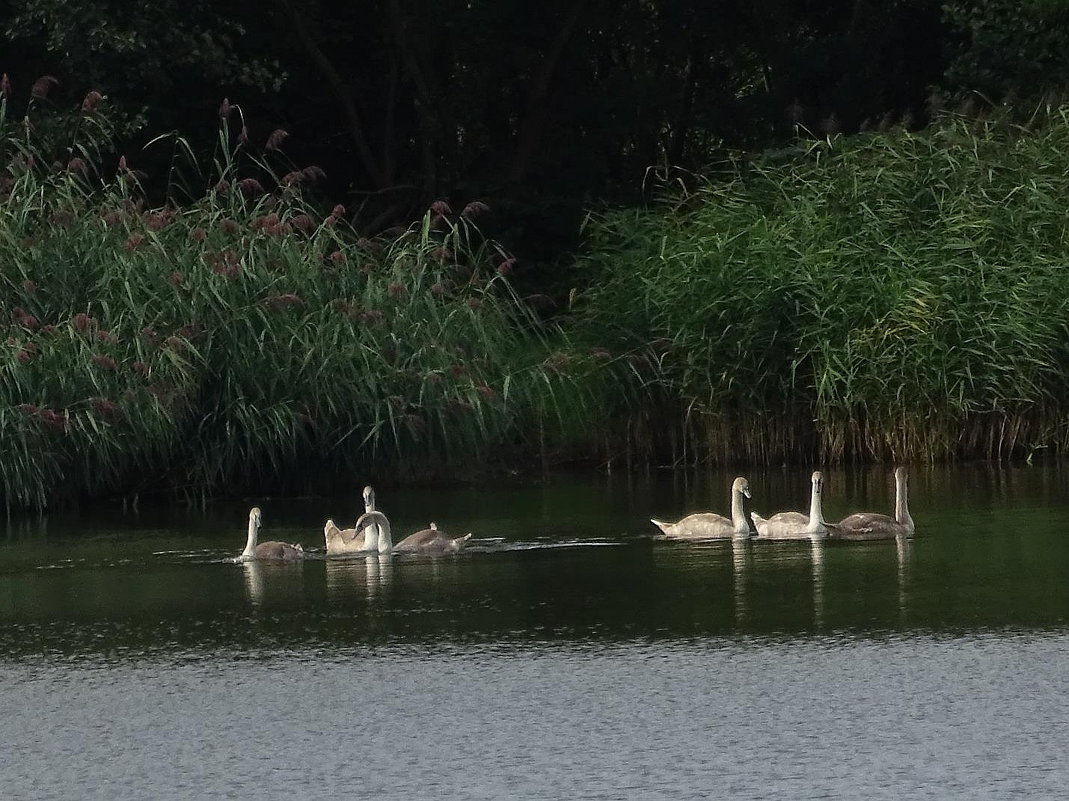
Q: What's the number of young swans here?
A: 6